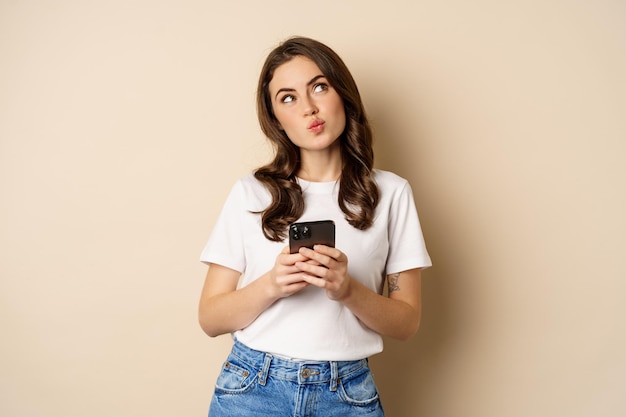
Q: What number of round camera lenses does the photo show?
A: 3